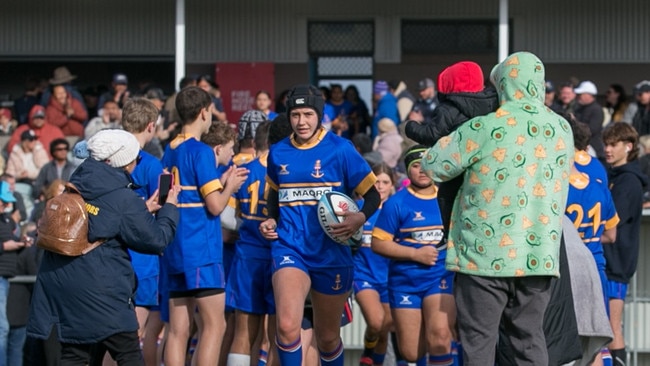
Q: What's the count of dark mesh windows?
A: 2